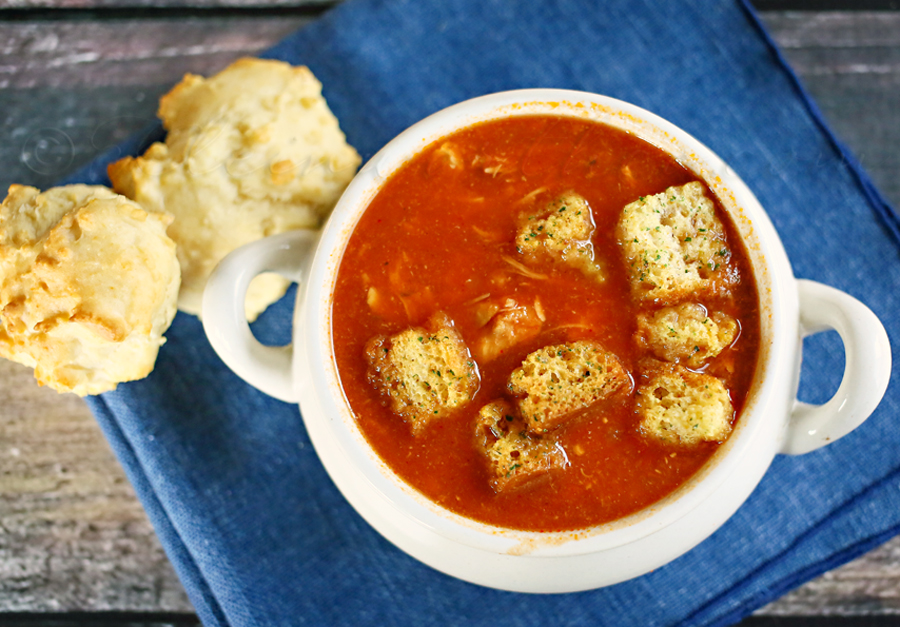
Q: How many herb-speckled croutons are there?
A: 7